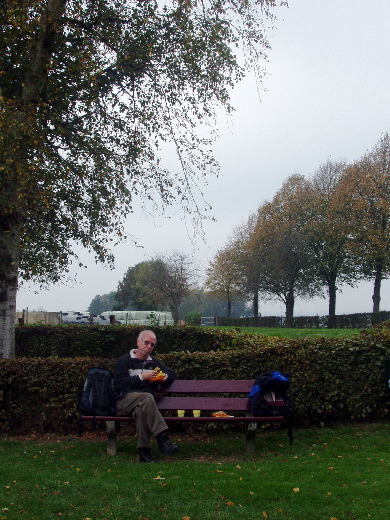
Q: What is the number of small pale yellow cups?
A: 2